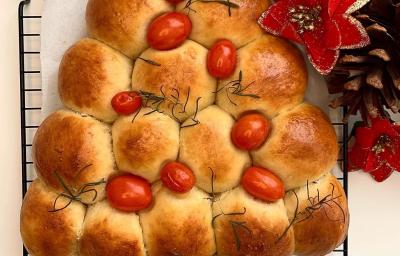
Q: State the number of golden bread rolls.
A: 14